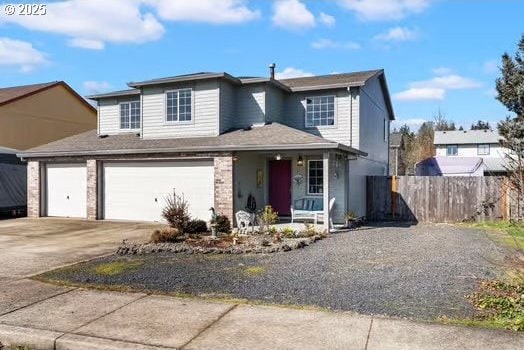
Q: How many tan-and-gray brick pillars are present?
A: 3